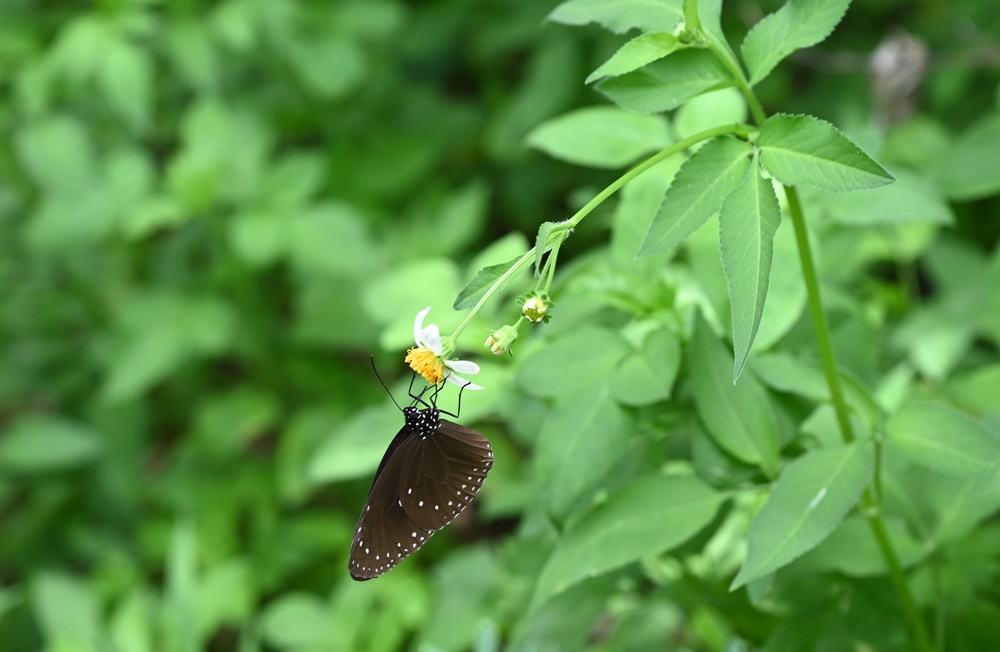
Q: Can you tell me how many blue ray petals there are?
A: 0